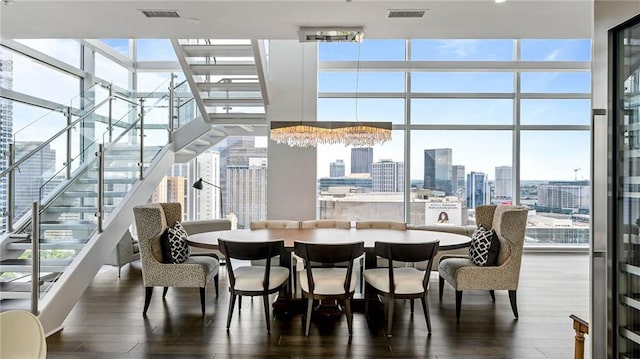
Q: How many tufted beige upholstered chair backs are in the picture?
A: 3